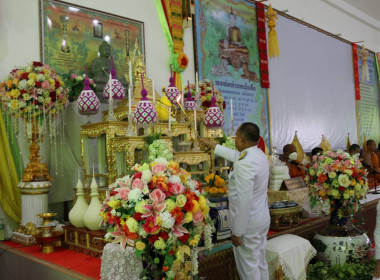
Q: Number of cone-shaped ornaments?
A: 6